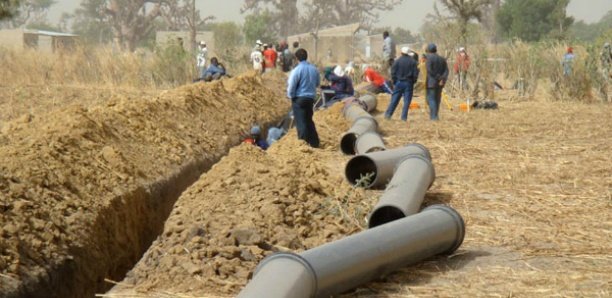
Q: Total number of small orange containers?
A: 2